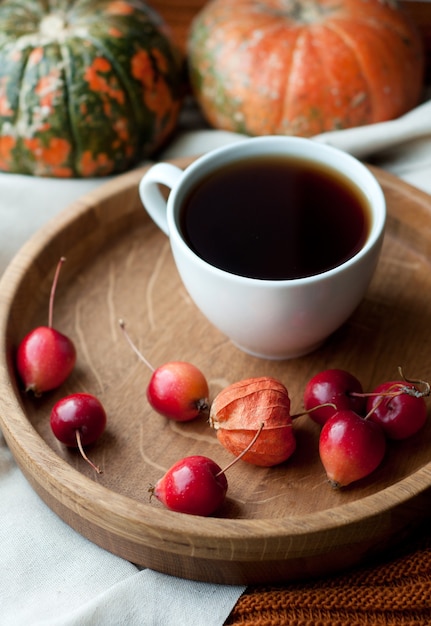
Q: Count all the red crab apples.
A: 7